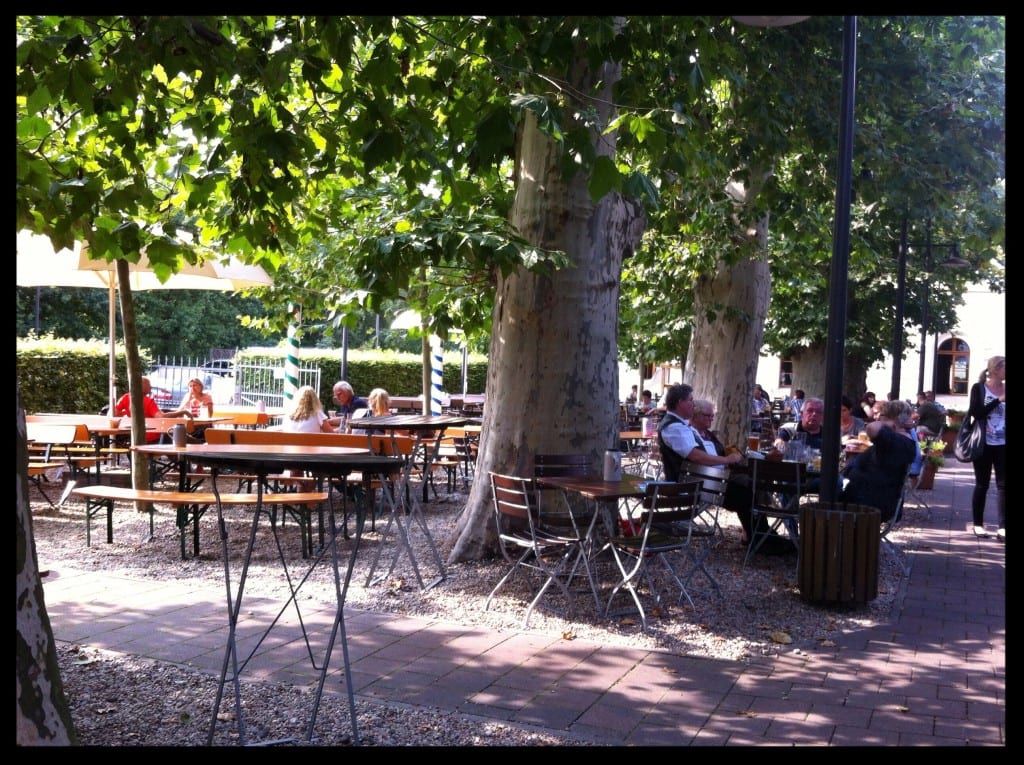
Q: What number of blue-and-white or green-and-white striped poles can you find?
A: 2